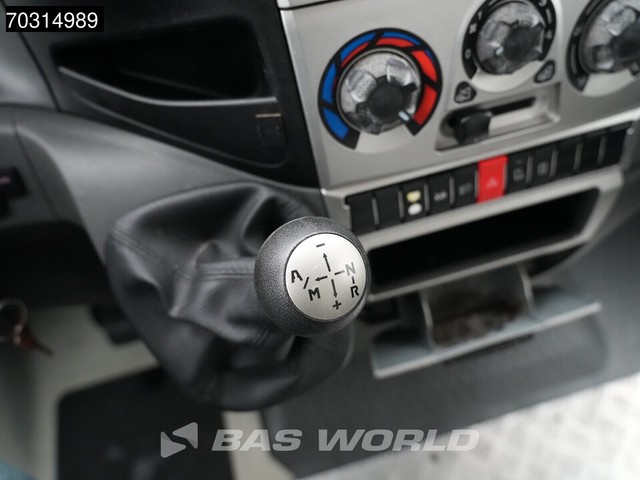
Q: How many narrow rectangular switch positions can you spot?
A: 11